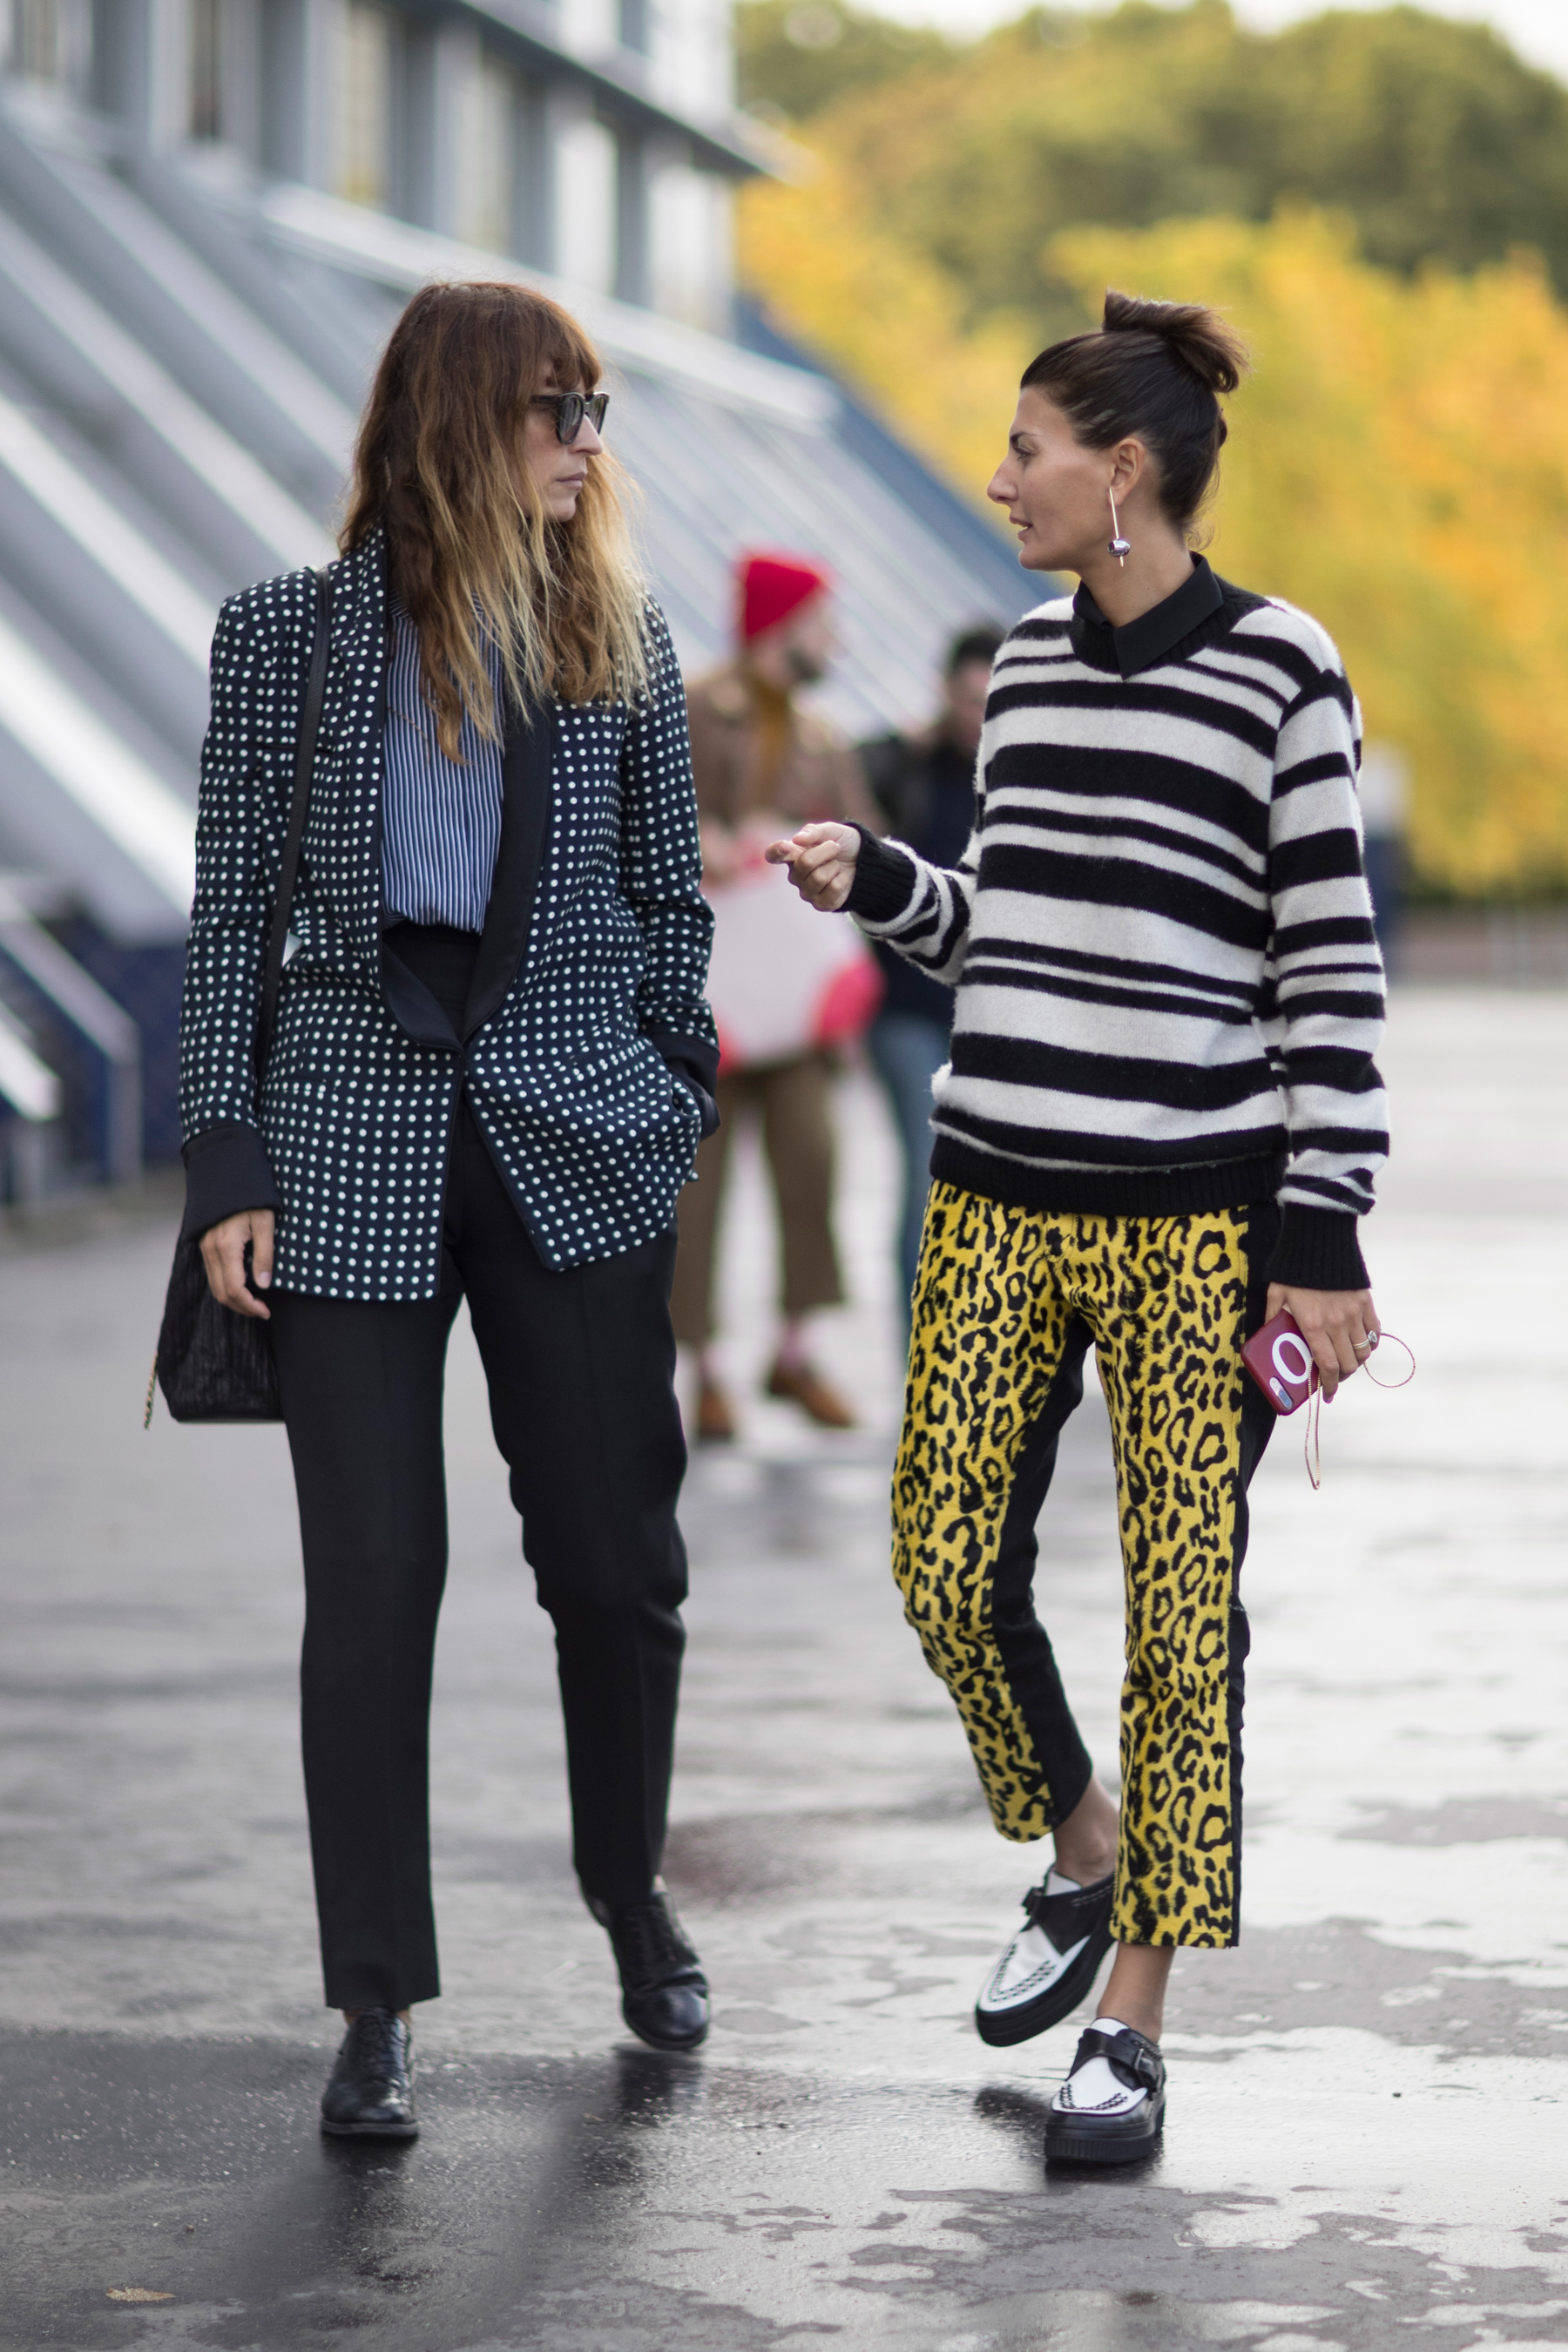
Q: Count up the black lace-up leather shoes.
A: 2